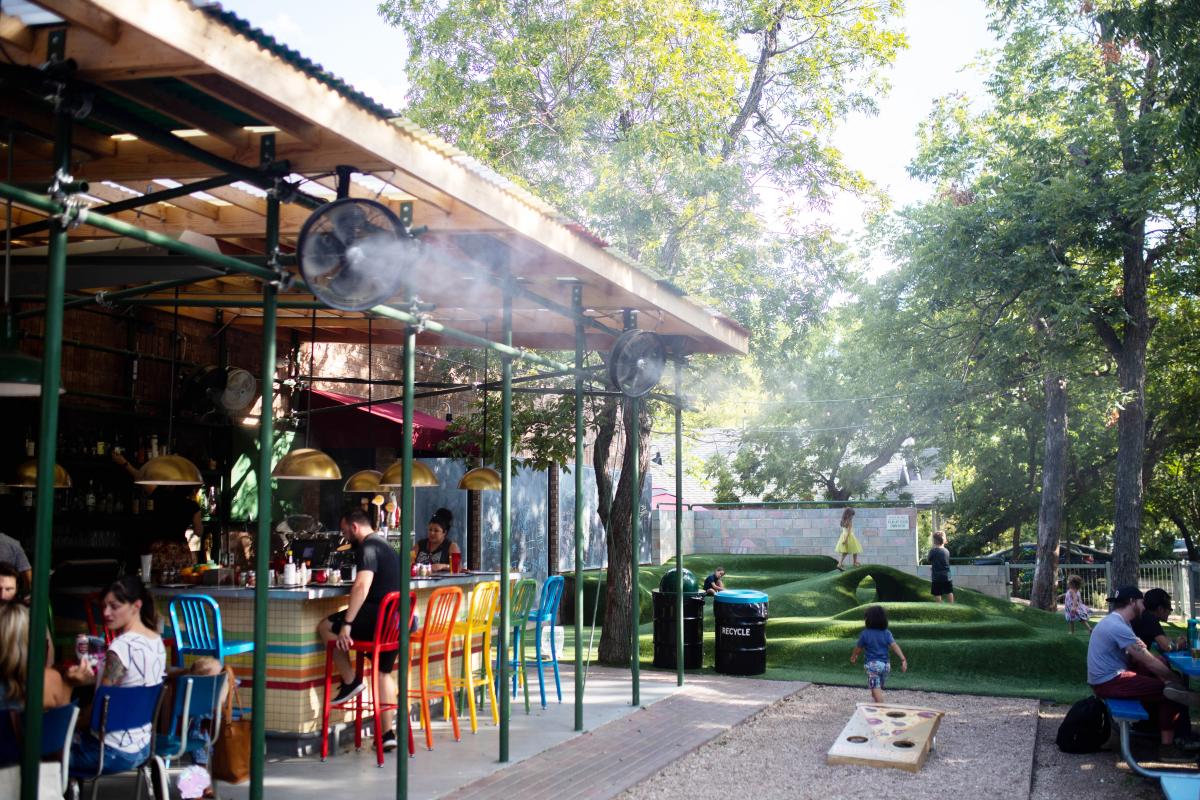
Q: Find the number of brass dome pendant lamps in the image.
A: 6